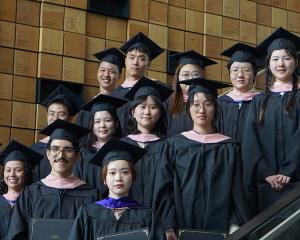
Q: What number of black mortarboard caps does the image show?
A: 12